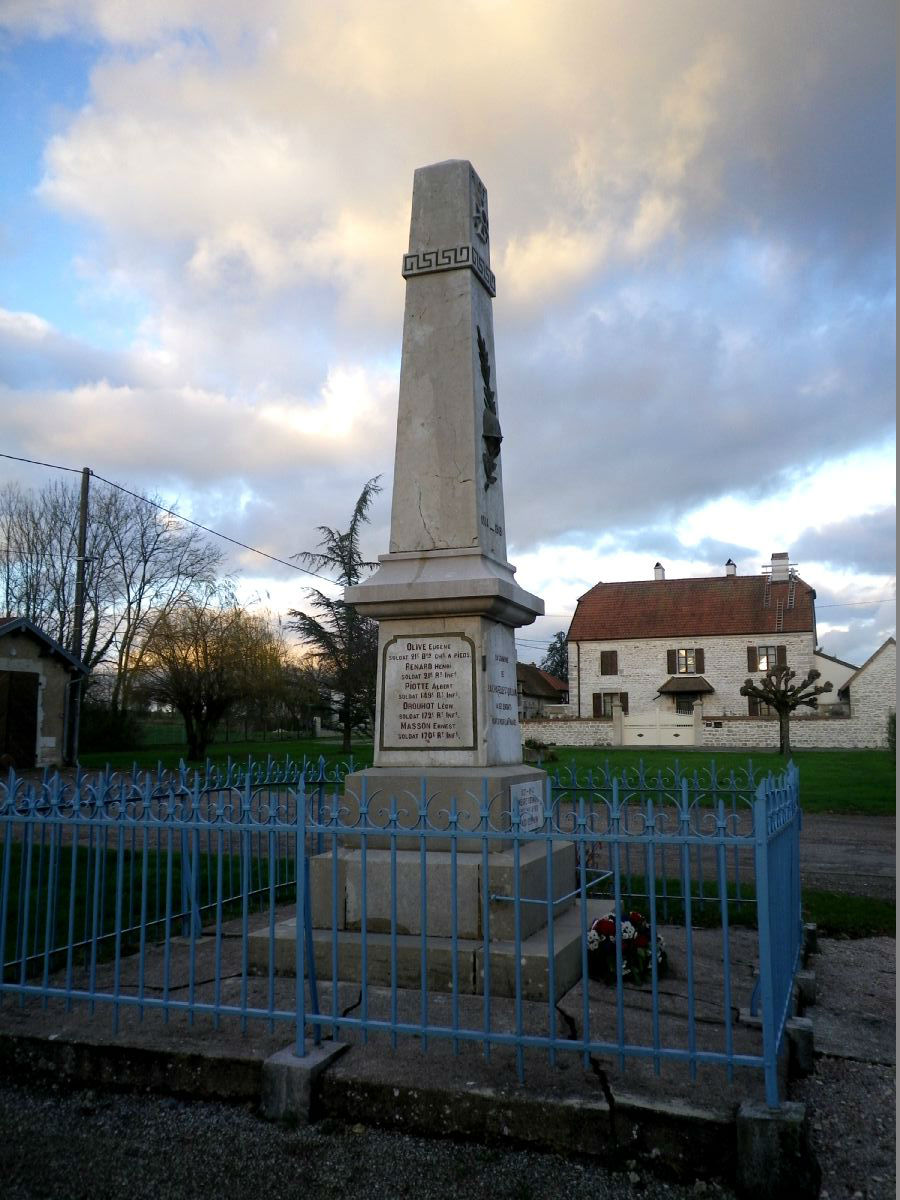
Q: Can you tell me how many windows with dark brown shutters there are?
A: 5